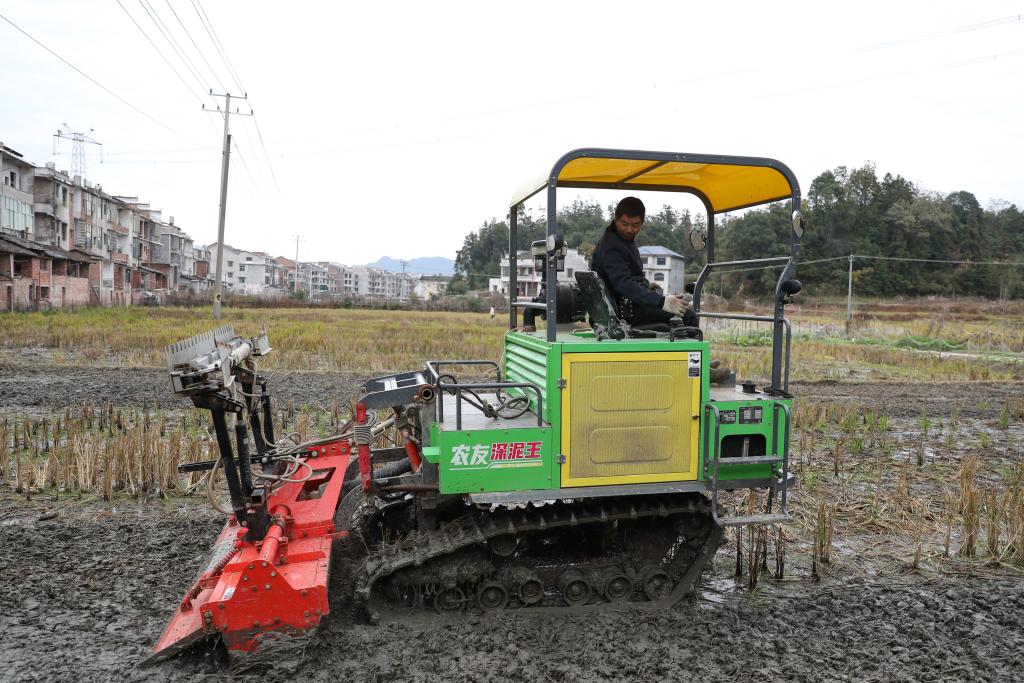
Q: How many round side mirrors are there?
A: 2